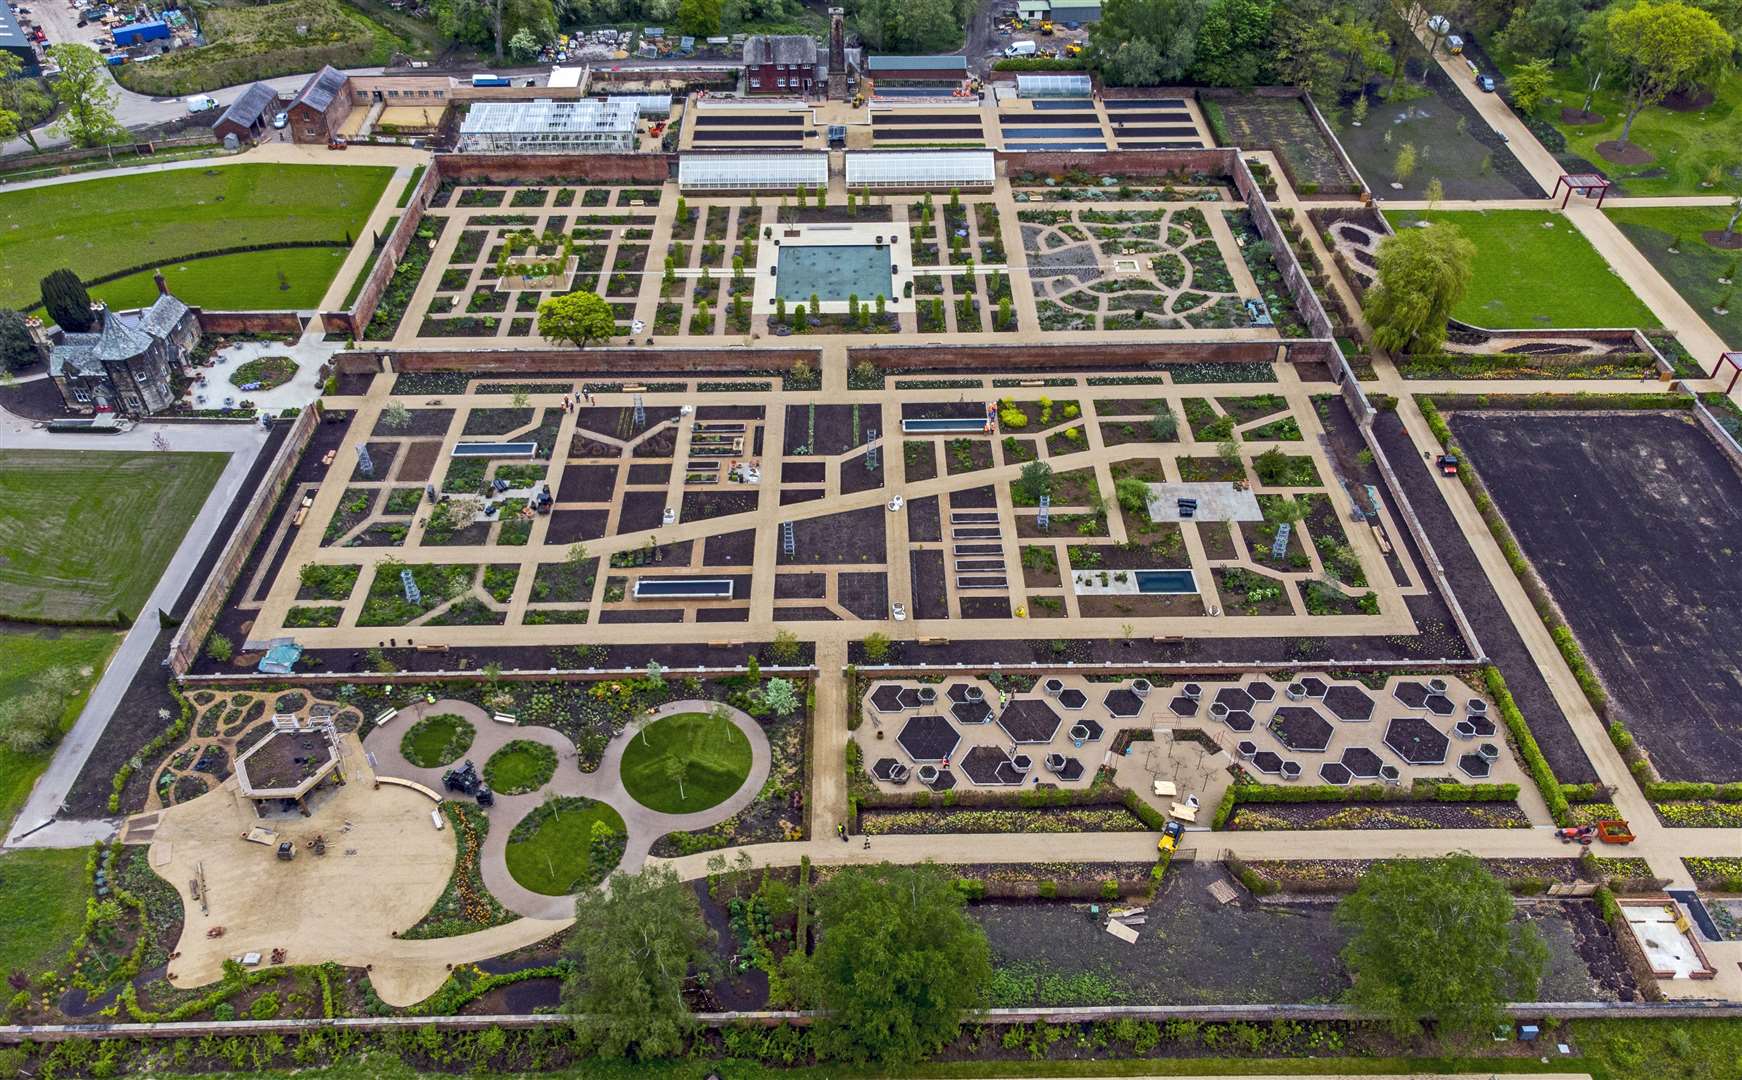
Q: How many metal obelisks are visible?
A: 7